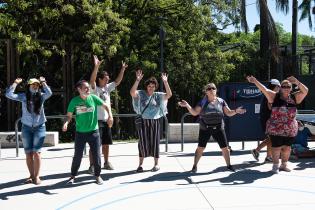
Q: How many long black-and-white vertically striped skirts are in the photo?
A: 1